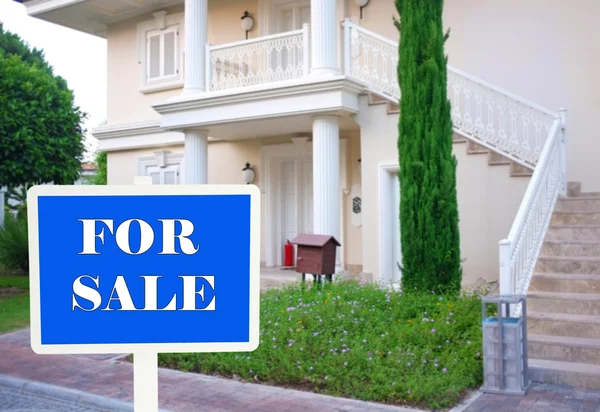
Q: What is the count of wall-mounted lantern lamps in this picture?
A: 3